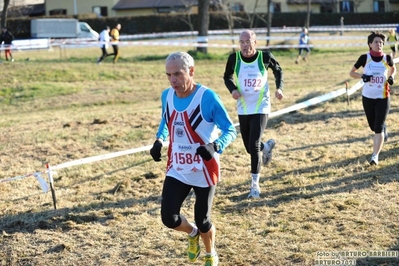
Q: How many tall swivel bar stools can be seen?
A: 0